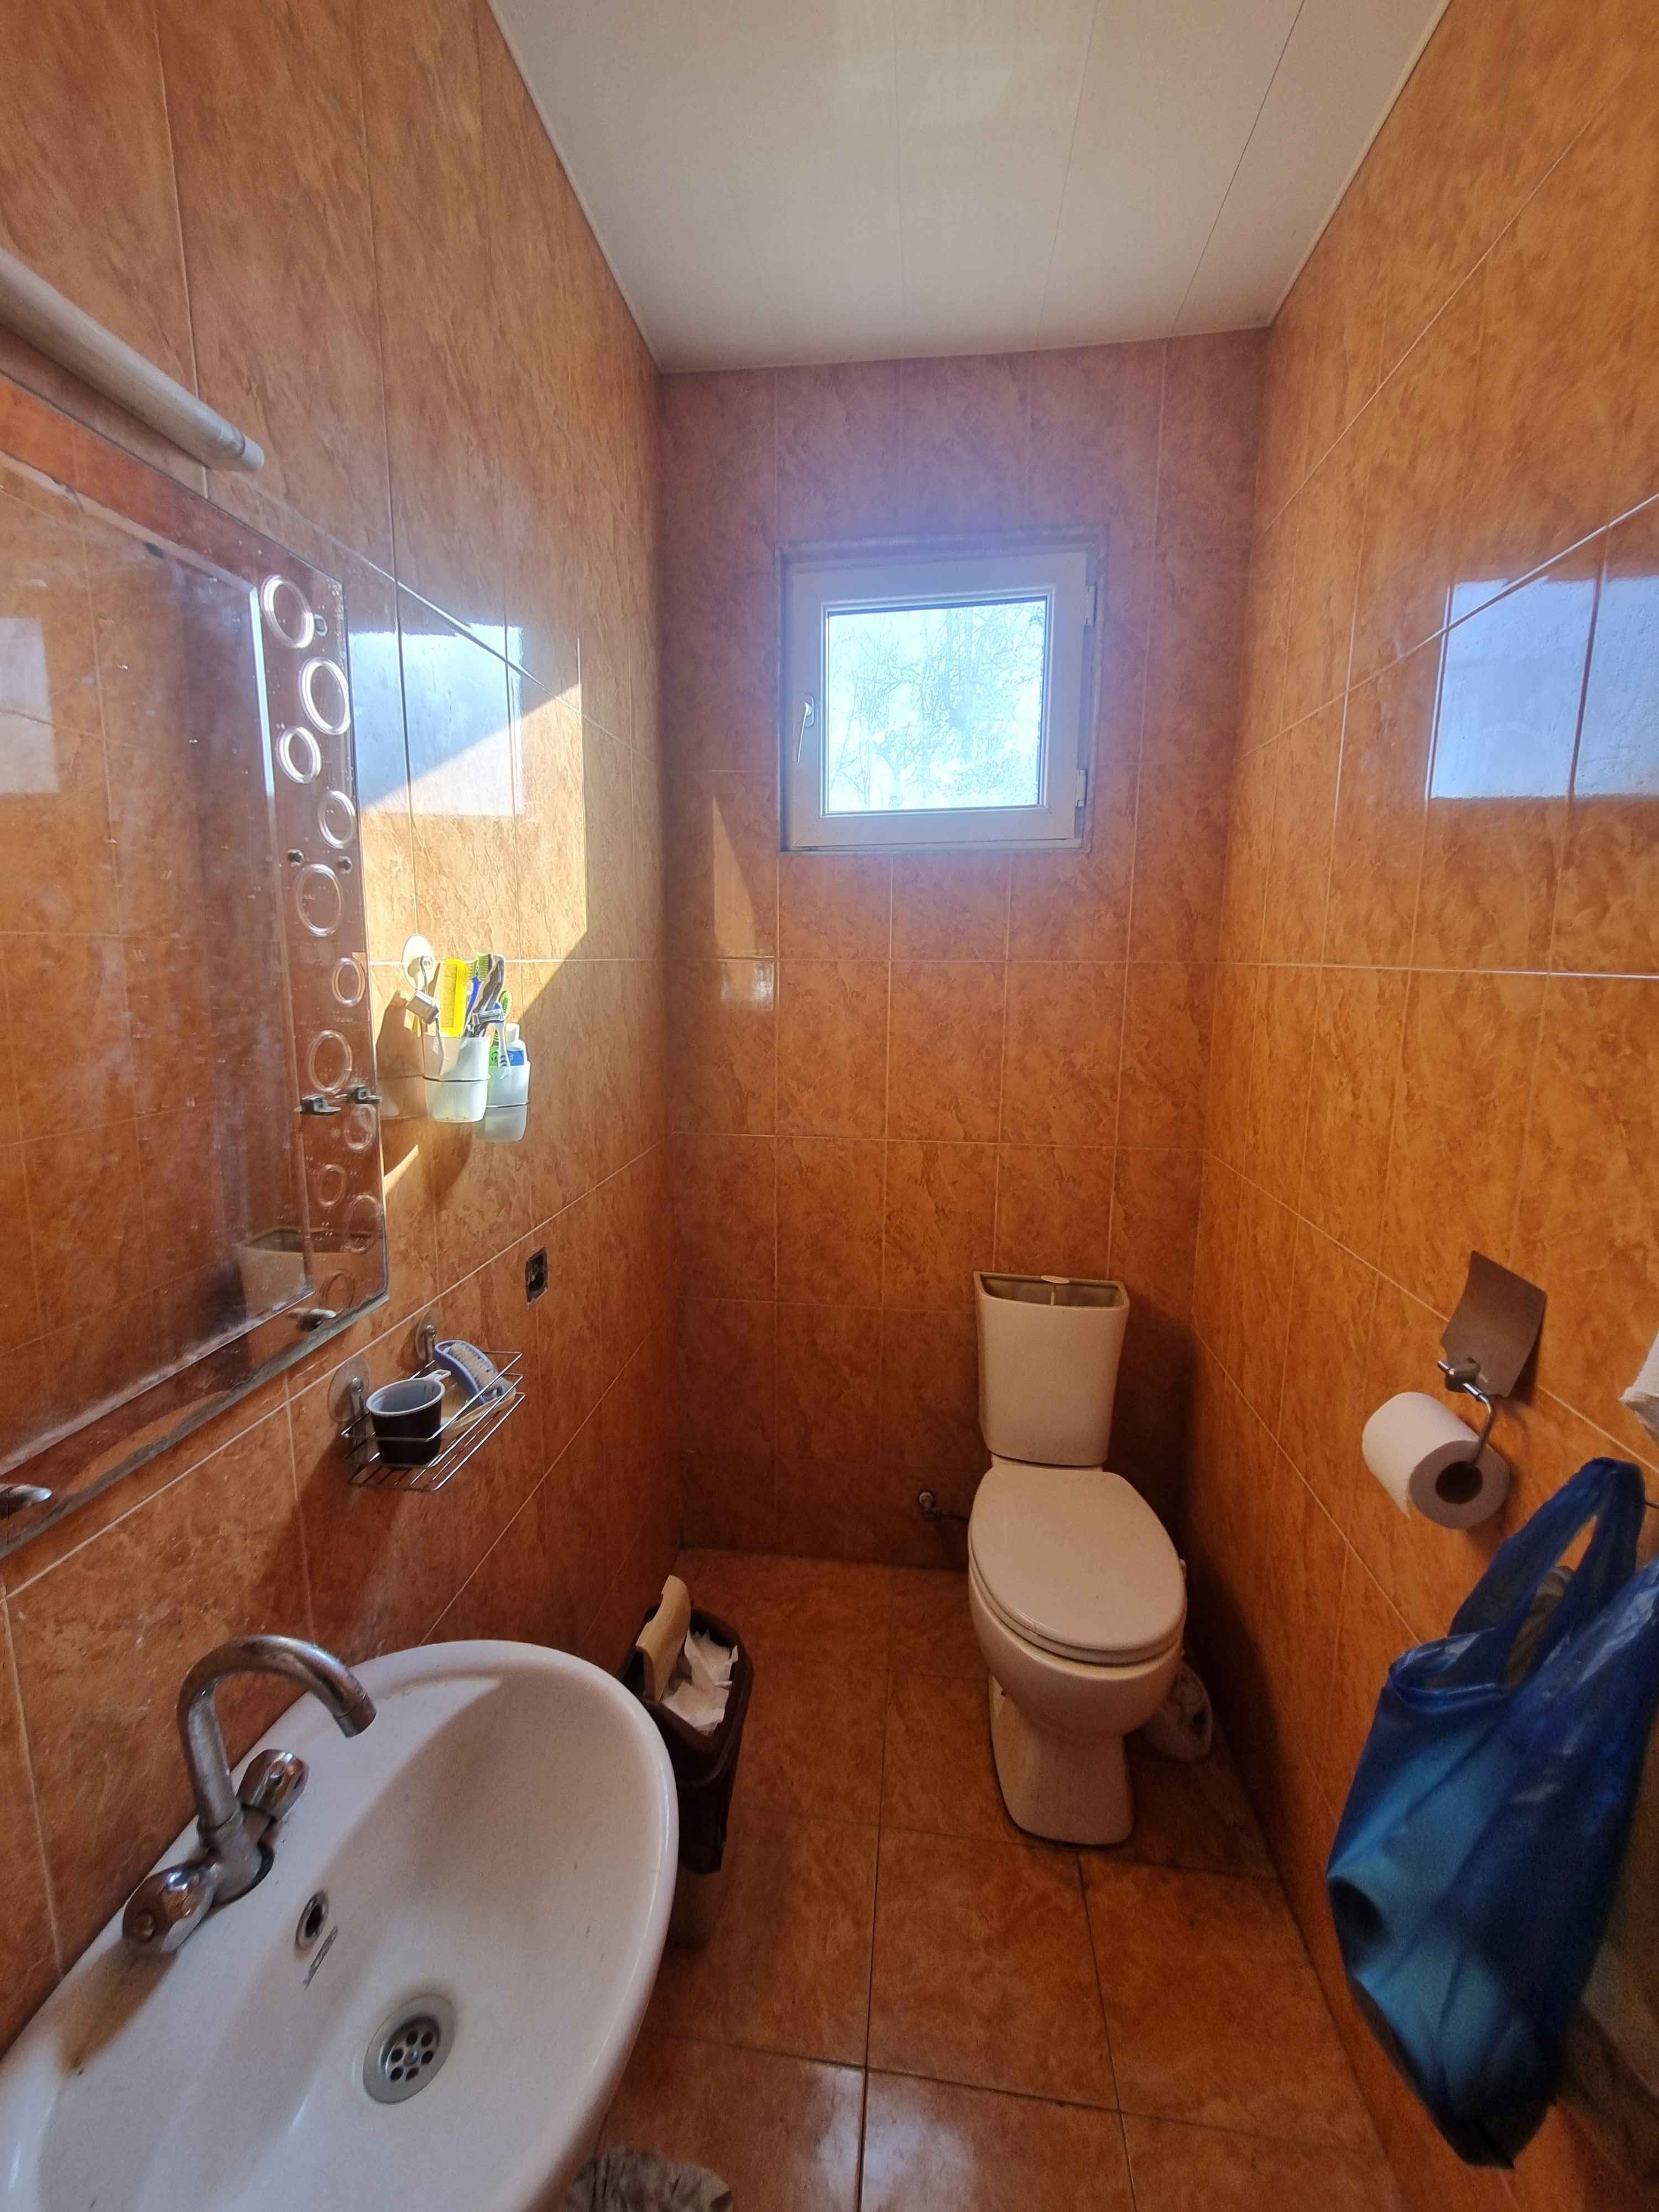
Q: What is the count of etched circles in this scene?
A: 11